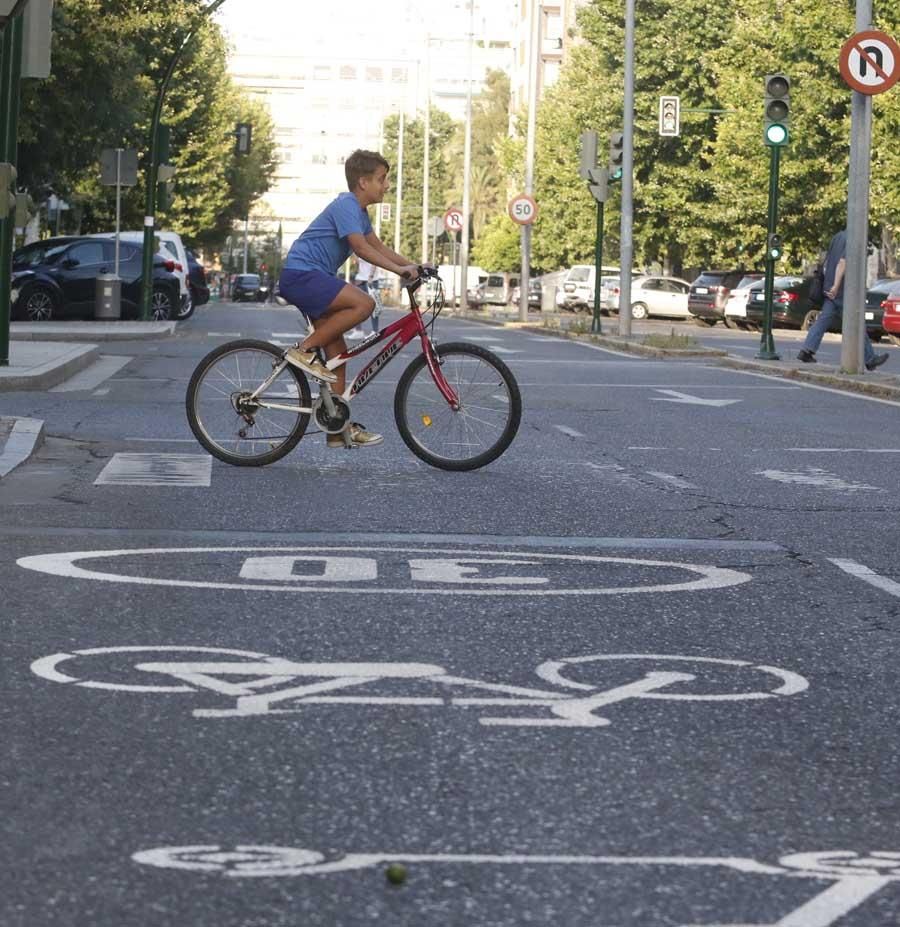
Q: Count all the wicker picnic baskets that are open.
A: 0